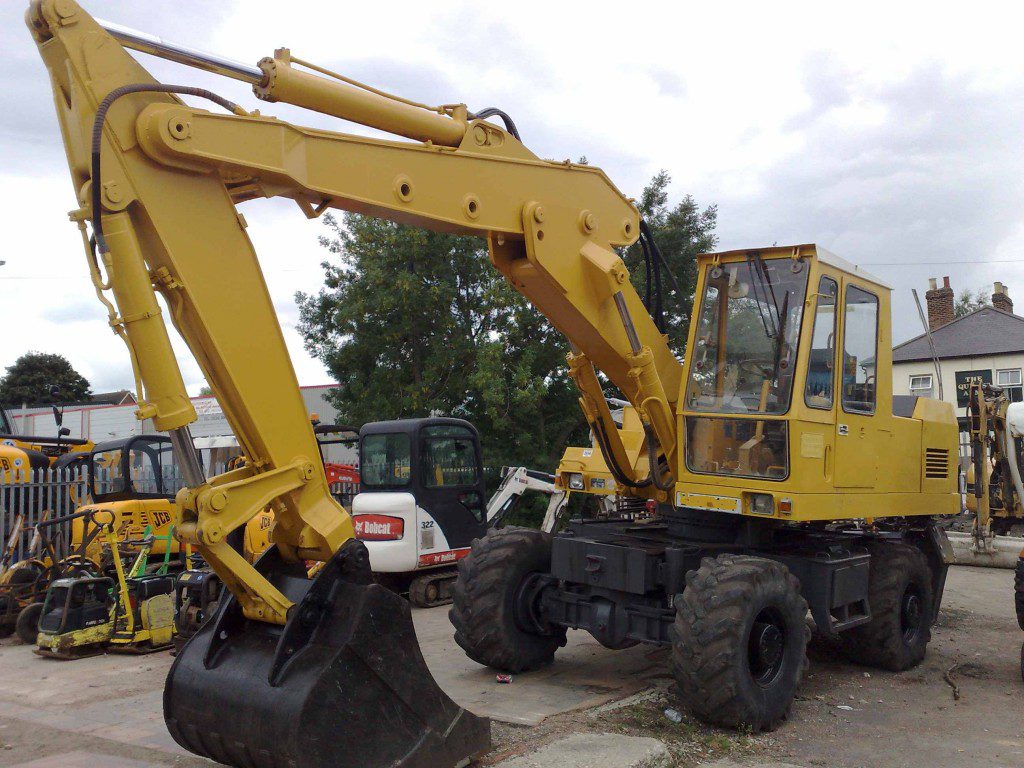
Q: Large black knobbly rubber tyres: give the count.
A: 3